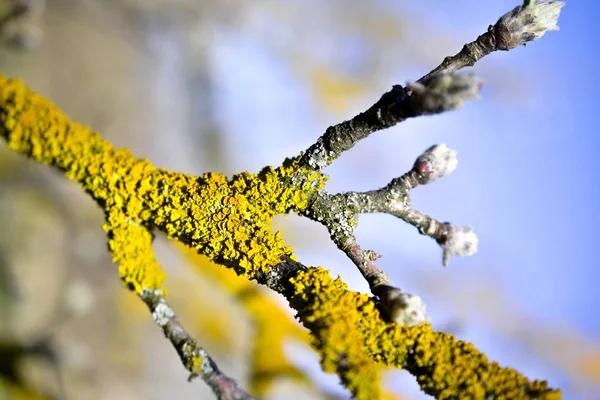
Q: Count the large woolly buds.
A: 5